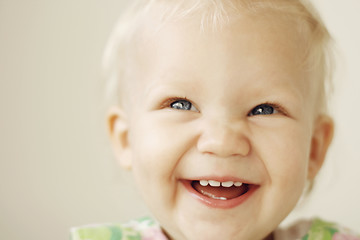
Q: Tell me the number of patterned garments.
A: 1